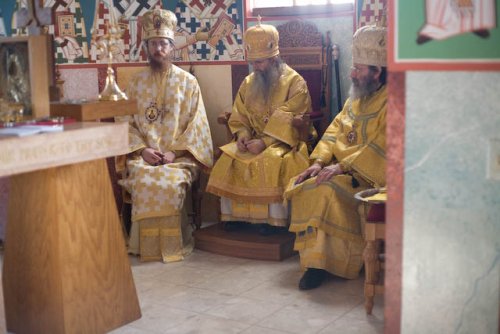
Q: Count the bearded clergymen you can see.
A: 3